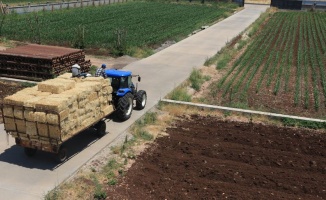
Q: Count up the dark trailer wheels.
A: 3